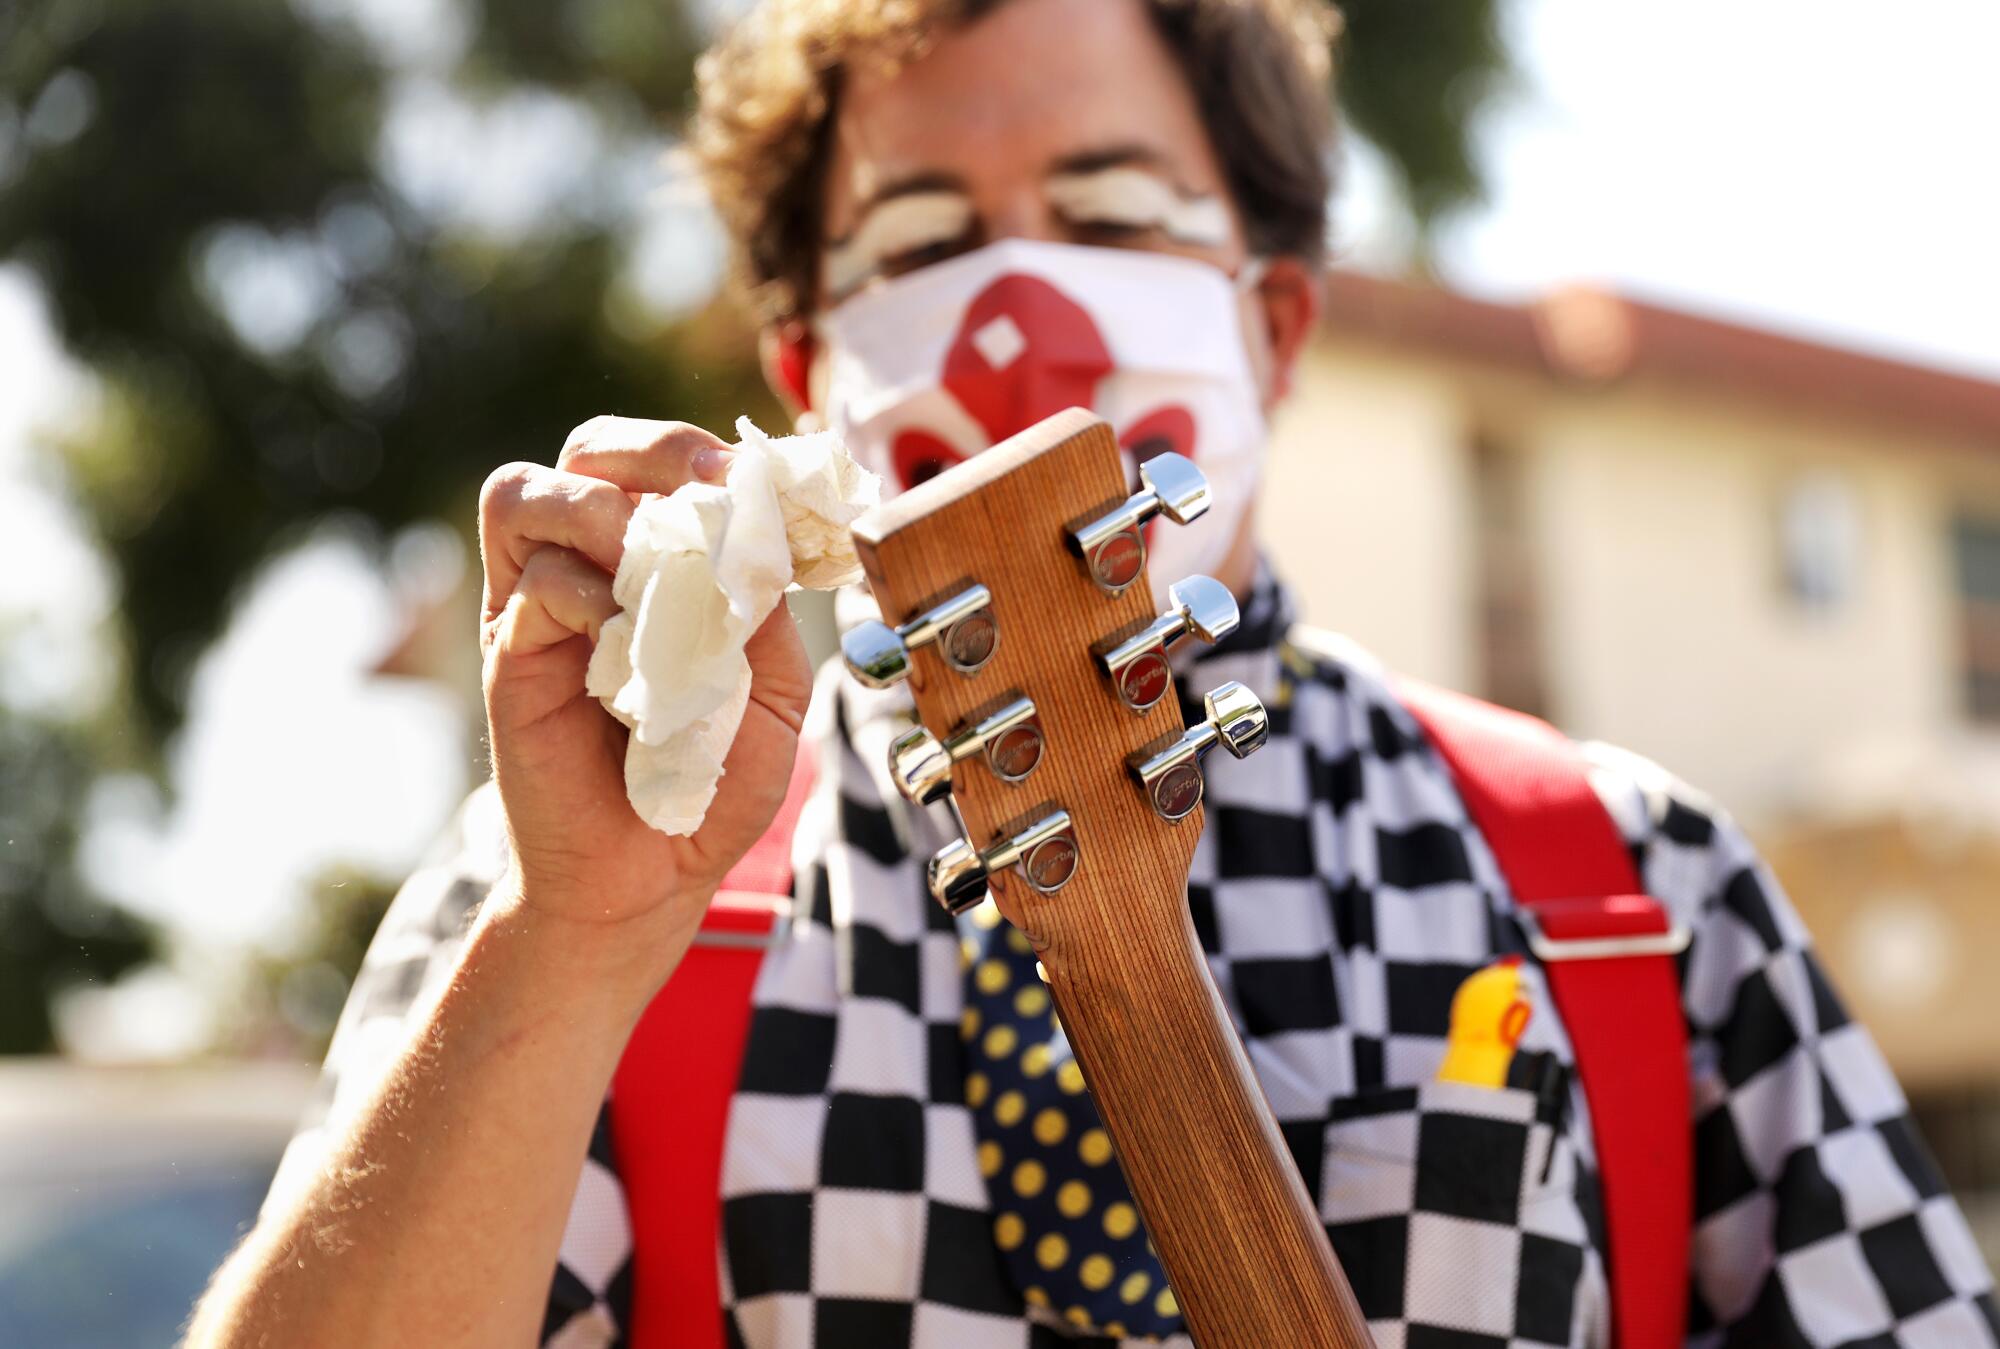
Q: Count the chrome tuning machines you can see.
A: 6